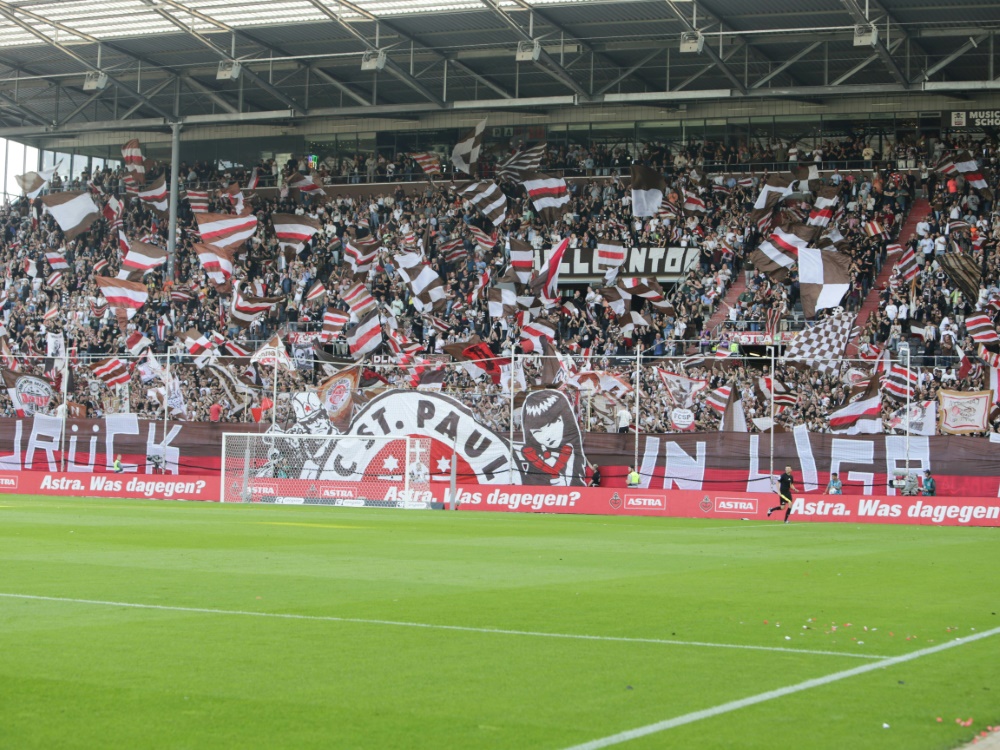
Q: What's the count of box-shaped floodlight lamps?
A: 6